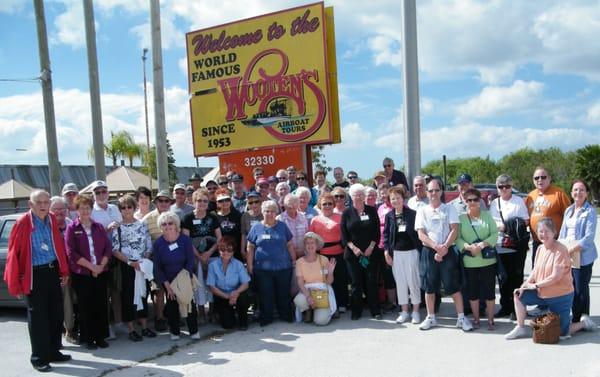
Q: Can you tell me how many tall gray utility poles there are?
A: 4